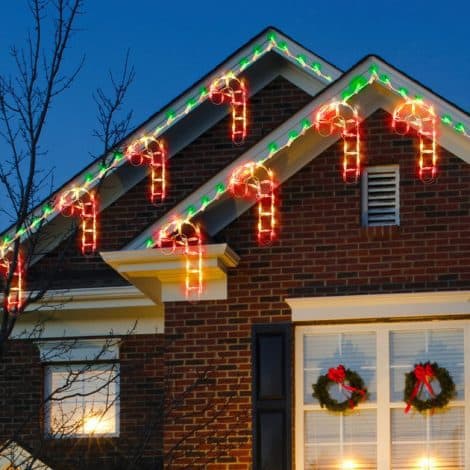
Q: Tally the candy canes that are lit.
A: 8